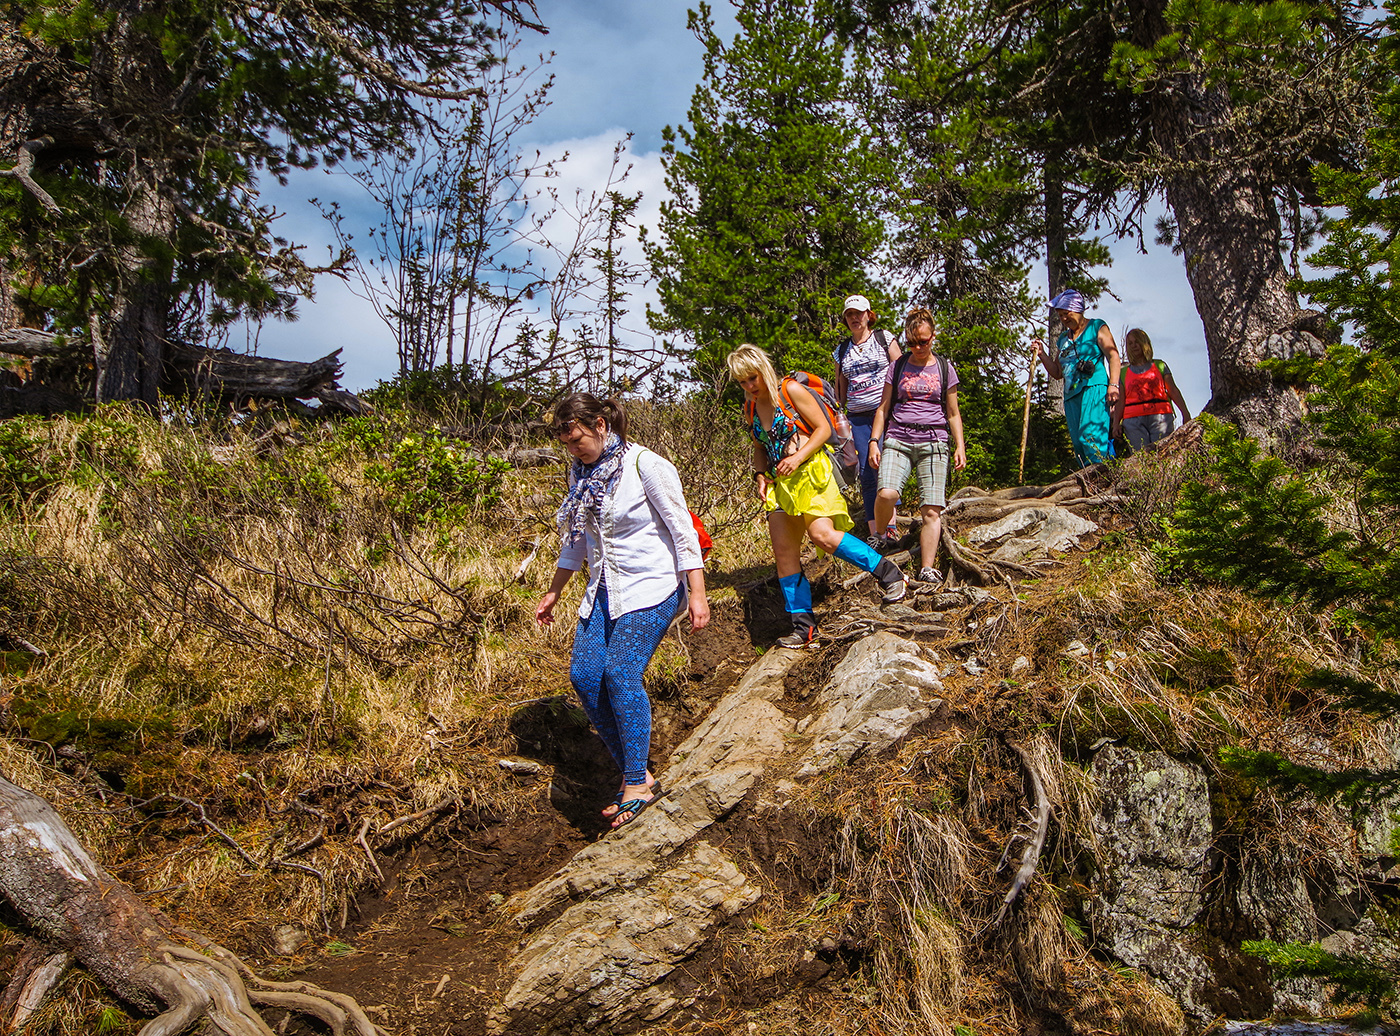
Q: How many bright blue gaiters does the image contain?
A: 2